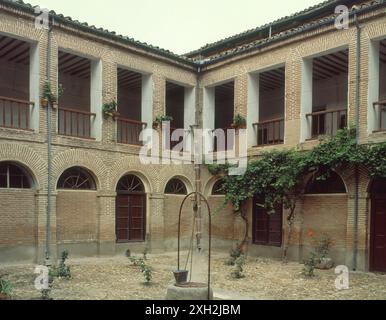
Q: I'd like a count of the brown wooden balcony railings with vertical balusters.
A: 8